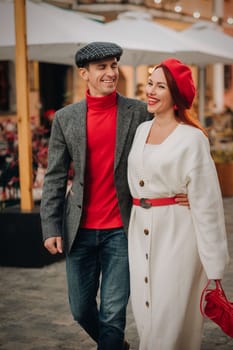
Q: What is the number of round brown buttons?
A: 5